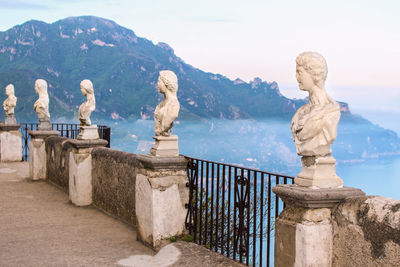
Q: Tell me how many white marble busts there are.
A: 5